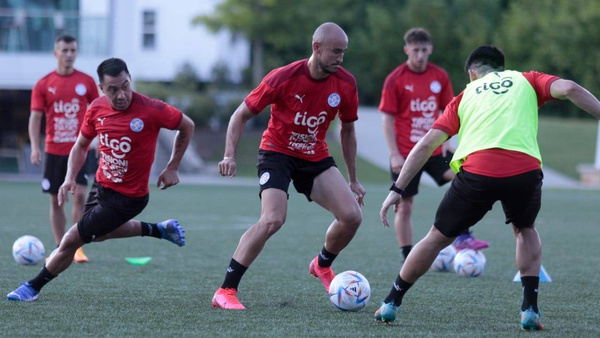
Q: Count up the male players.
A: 5